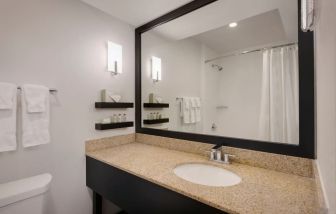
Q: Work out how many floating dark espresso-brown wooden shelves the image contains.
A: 2